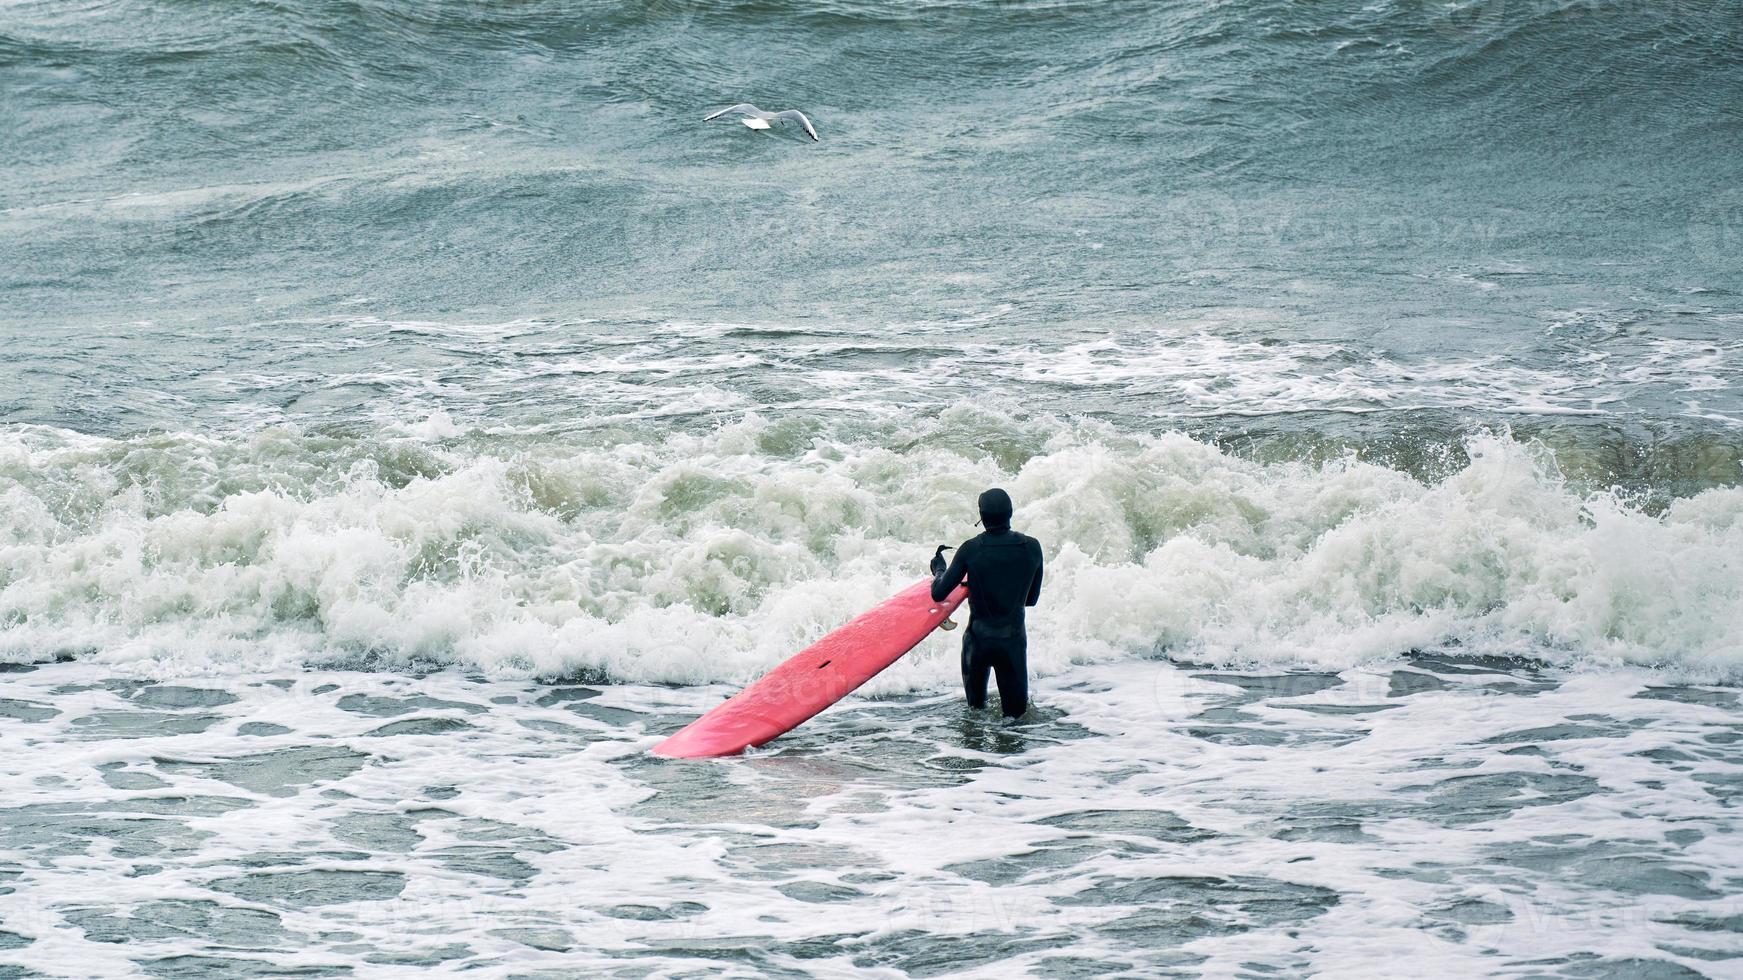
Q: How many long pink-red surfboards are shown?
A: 1